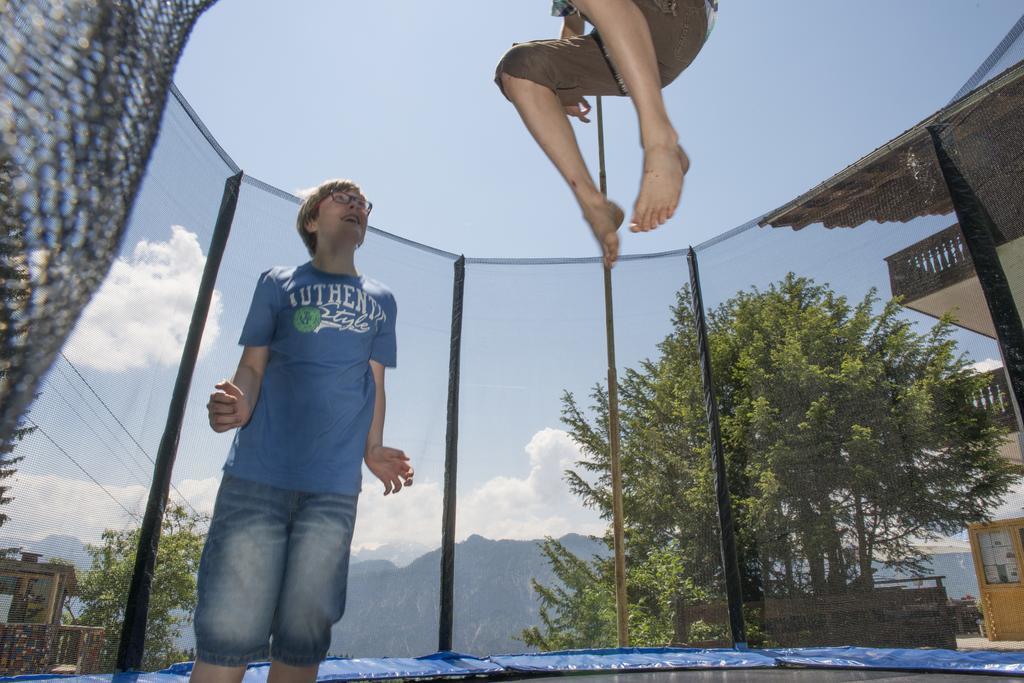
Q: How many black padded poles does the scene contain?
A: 4